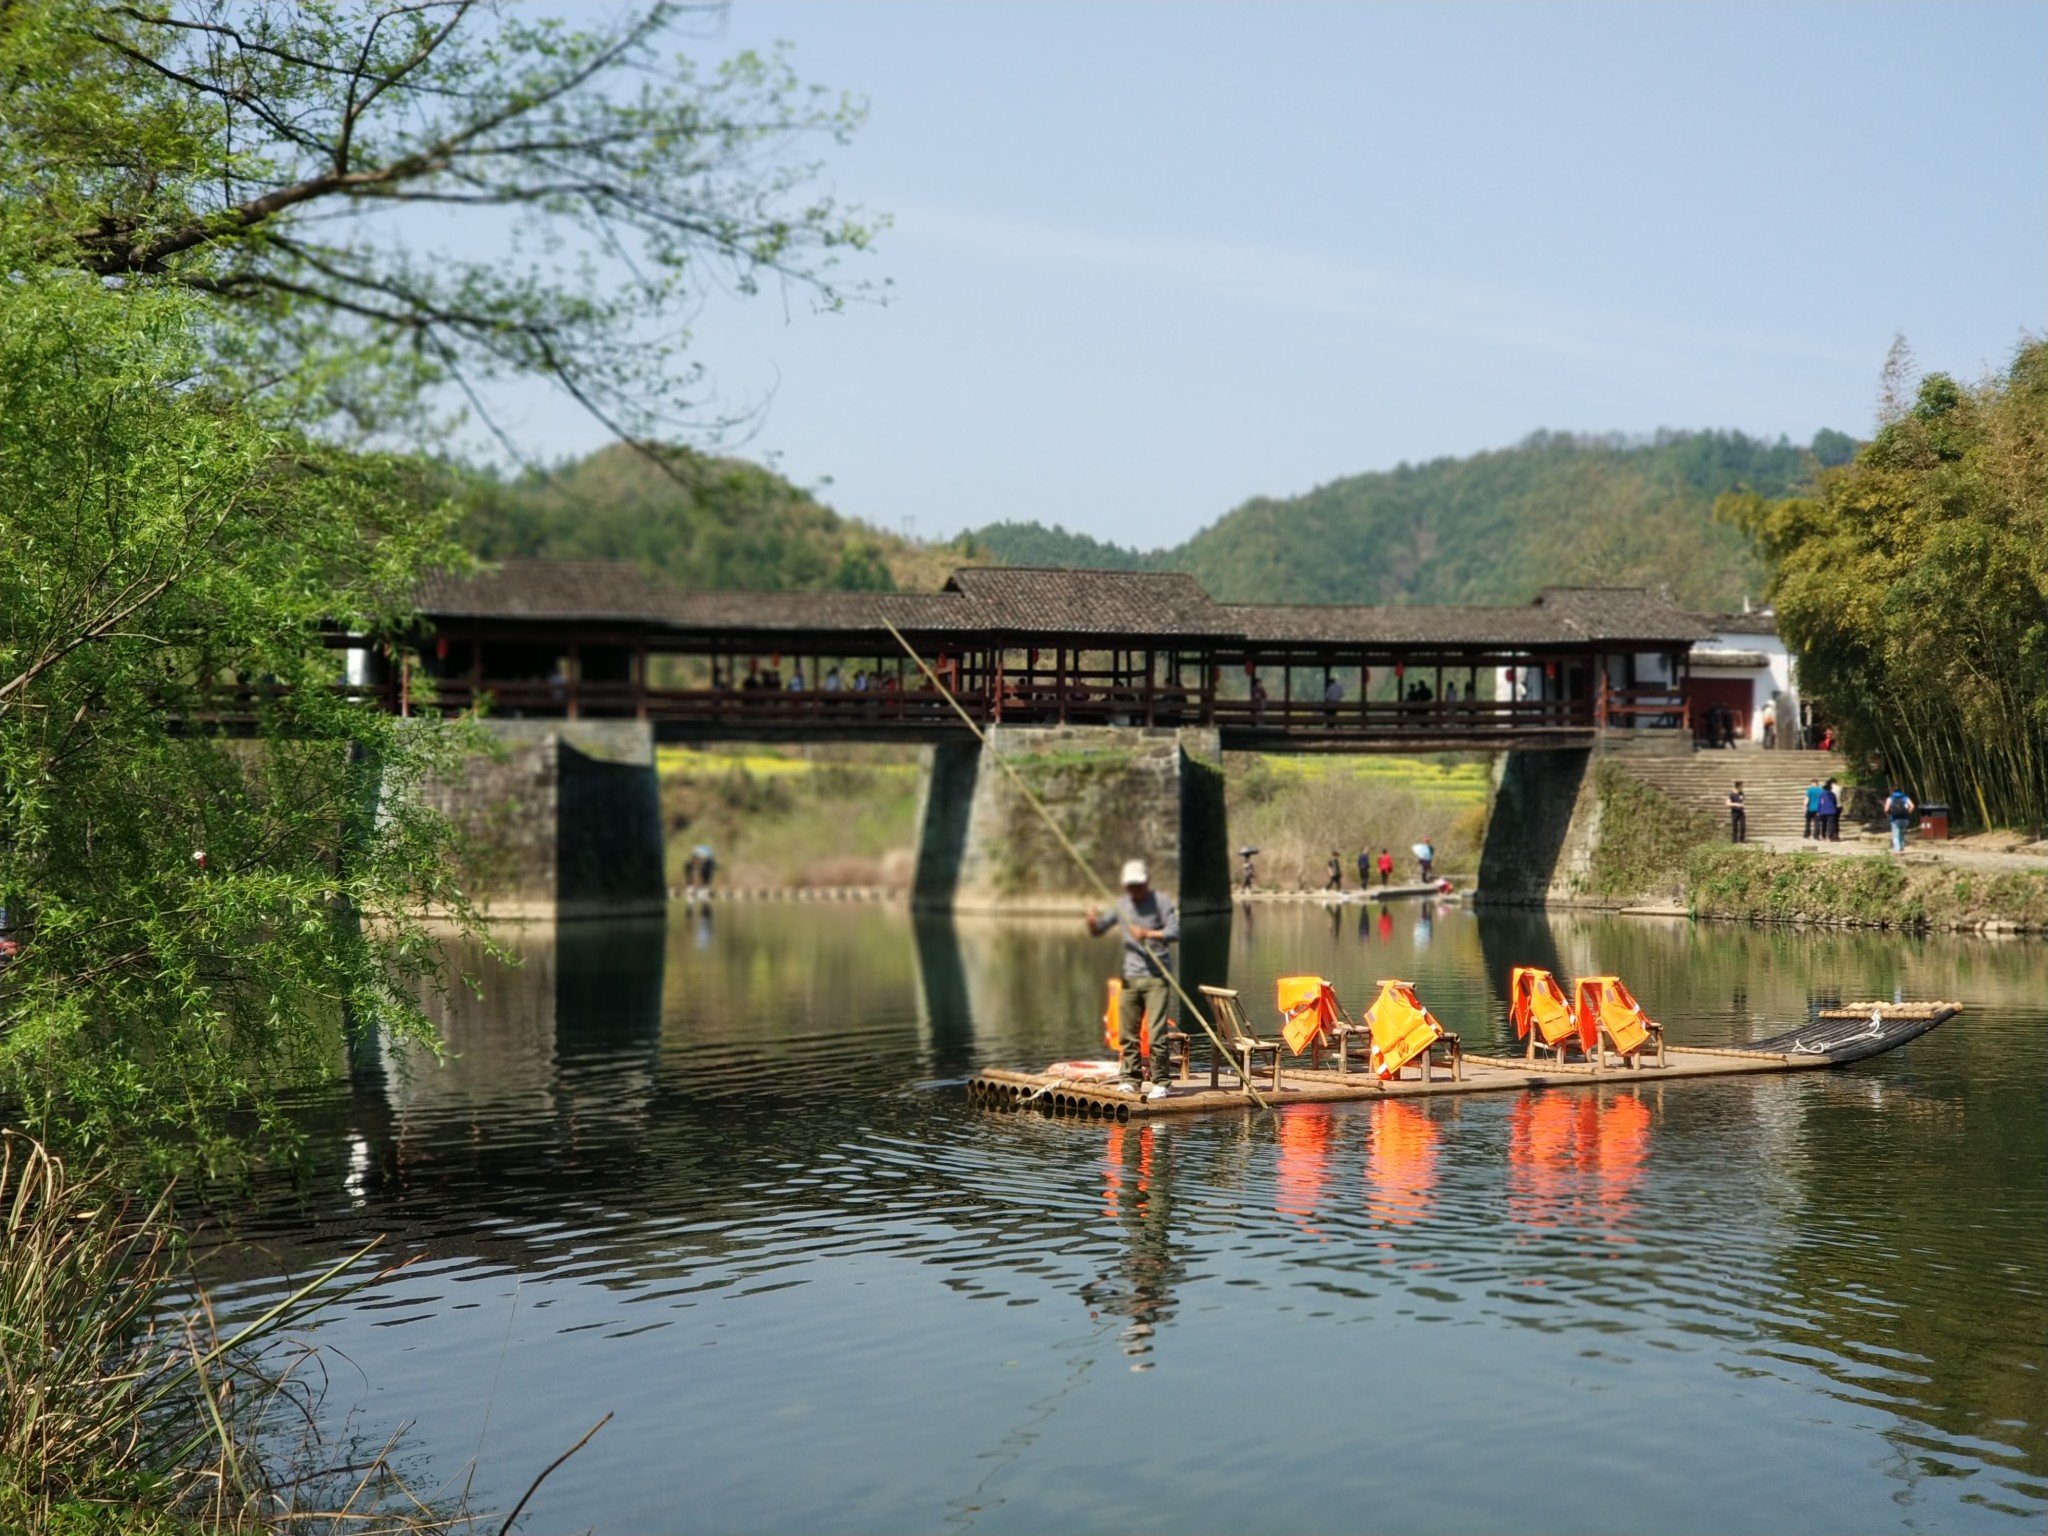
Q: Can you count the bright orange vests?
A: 5